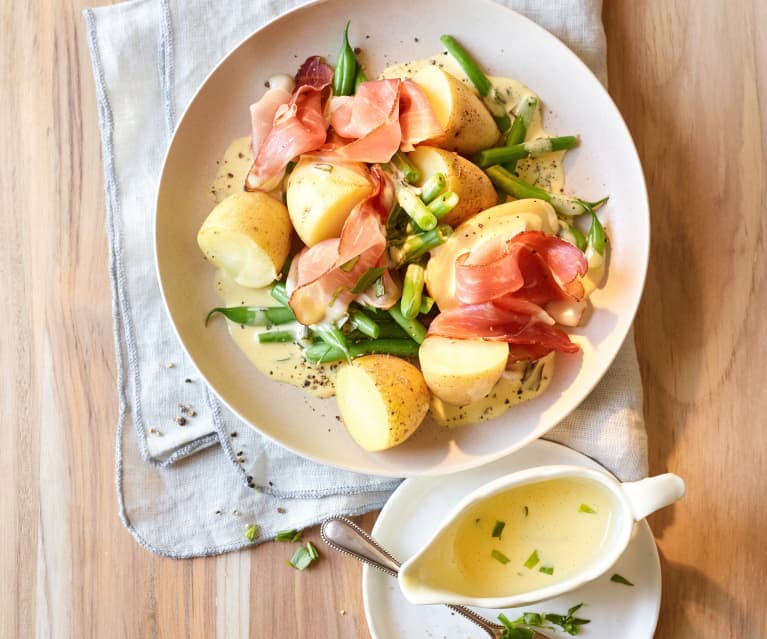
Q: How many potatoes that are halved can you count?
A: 6